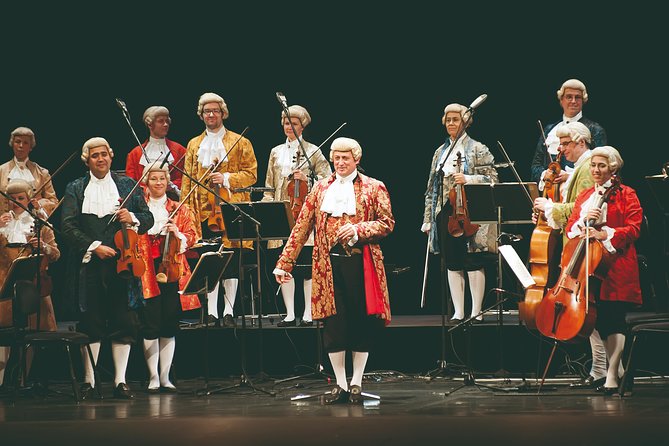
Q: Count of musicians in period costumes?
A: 12